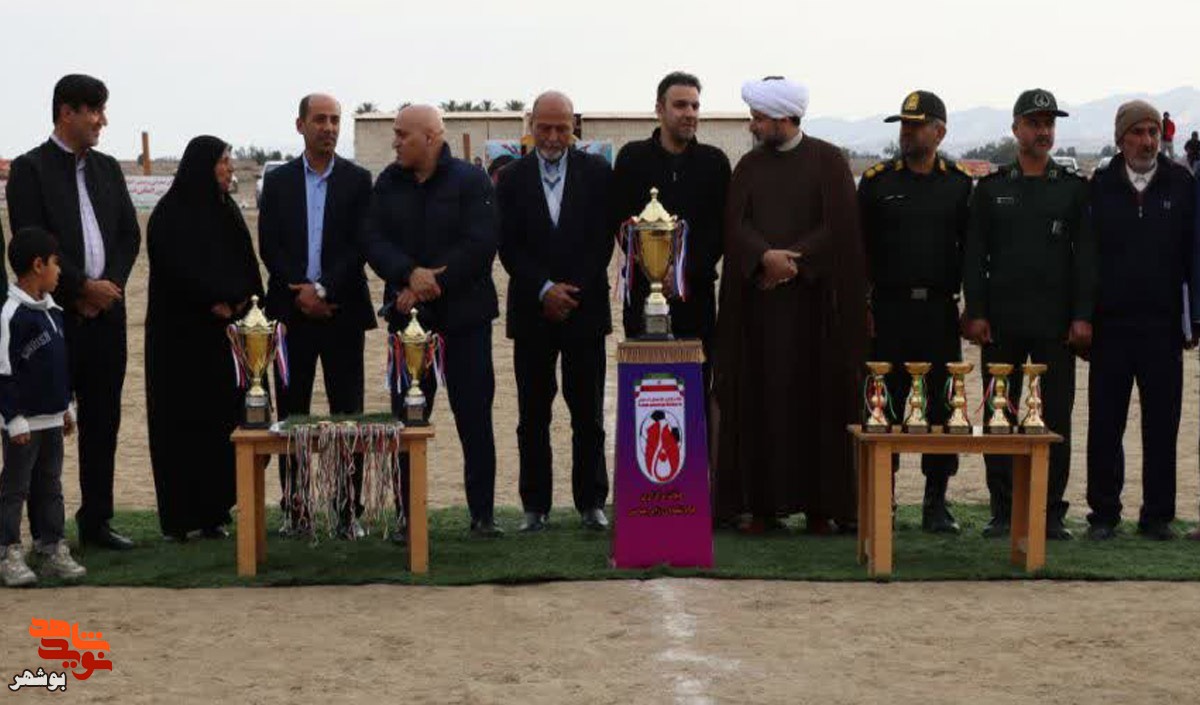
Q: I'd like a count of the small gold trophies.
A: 5